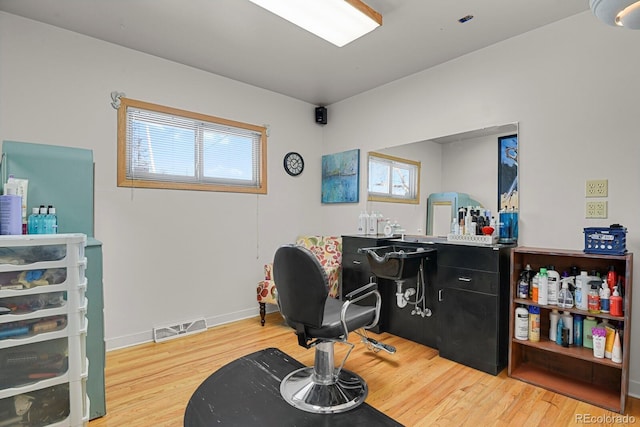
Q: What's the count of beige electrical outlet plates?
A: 2